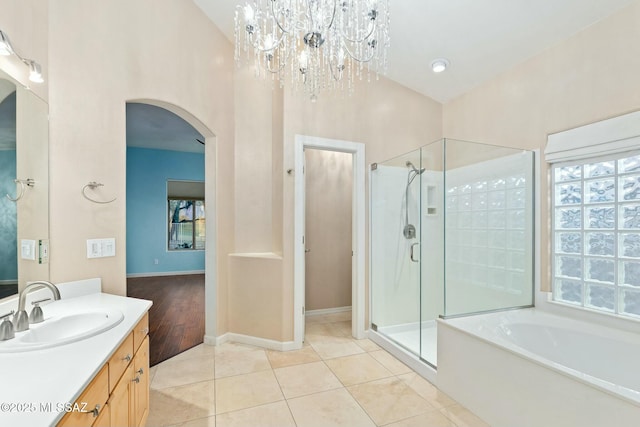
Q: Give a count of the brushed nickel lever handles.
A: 2